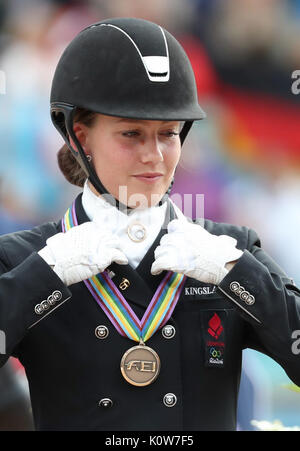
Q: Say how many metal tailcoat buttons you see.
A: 12